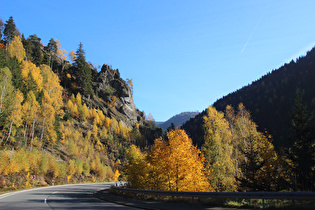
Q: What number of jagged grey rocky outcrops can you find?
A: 1